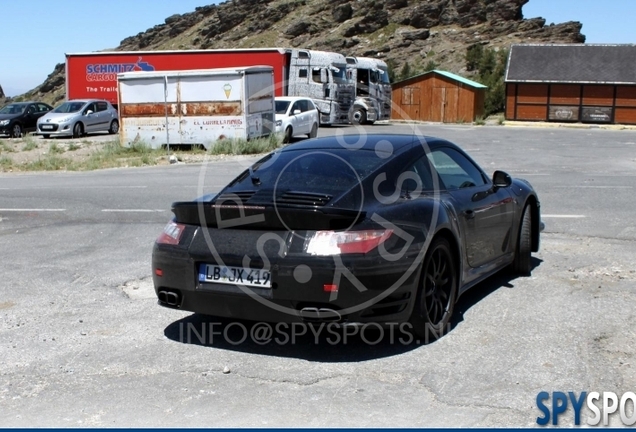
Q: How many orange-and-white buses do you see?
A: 0